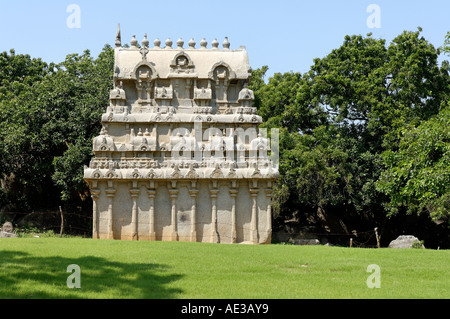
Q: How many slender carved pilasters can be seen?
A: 10